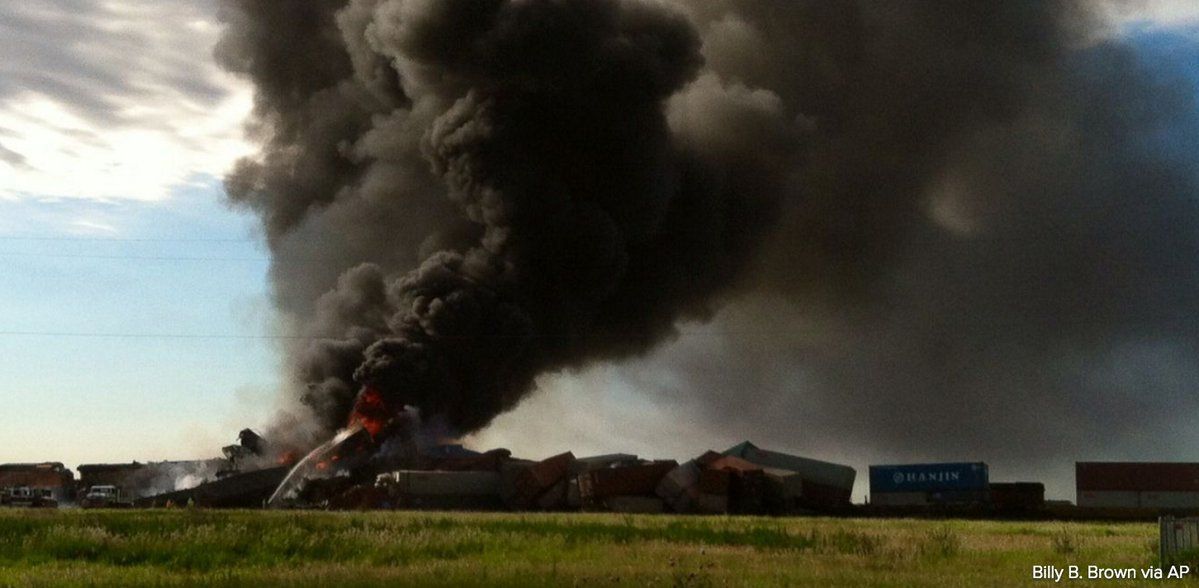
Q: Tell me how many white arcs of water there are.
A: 1